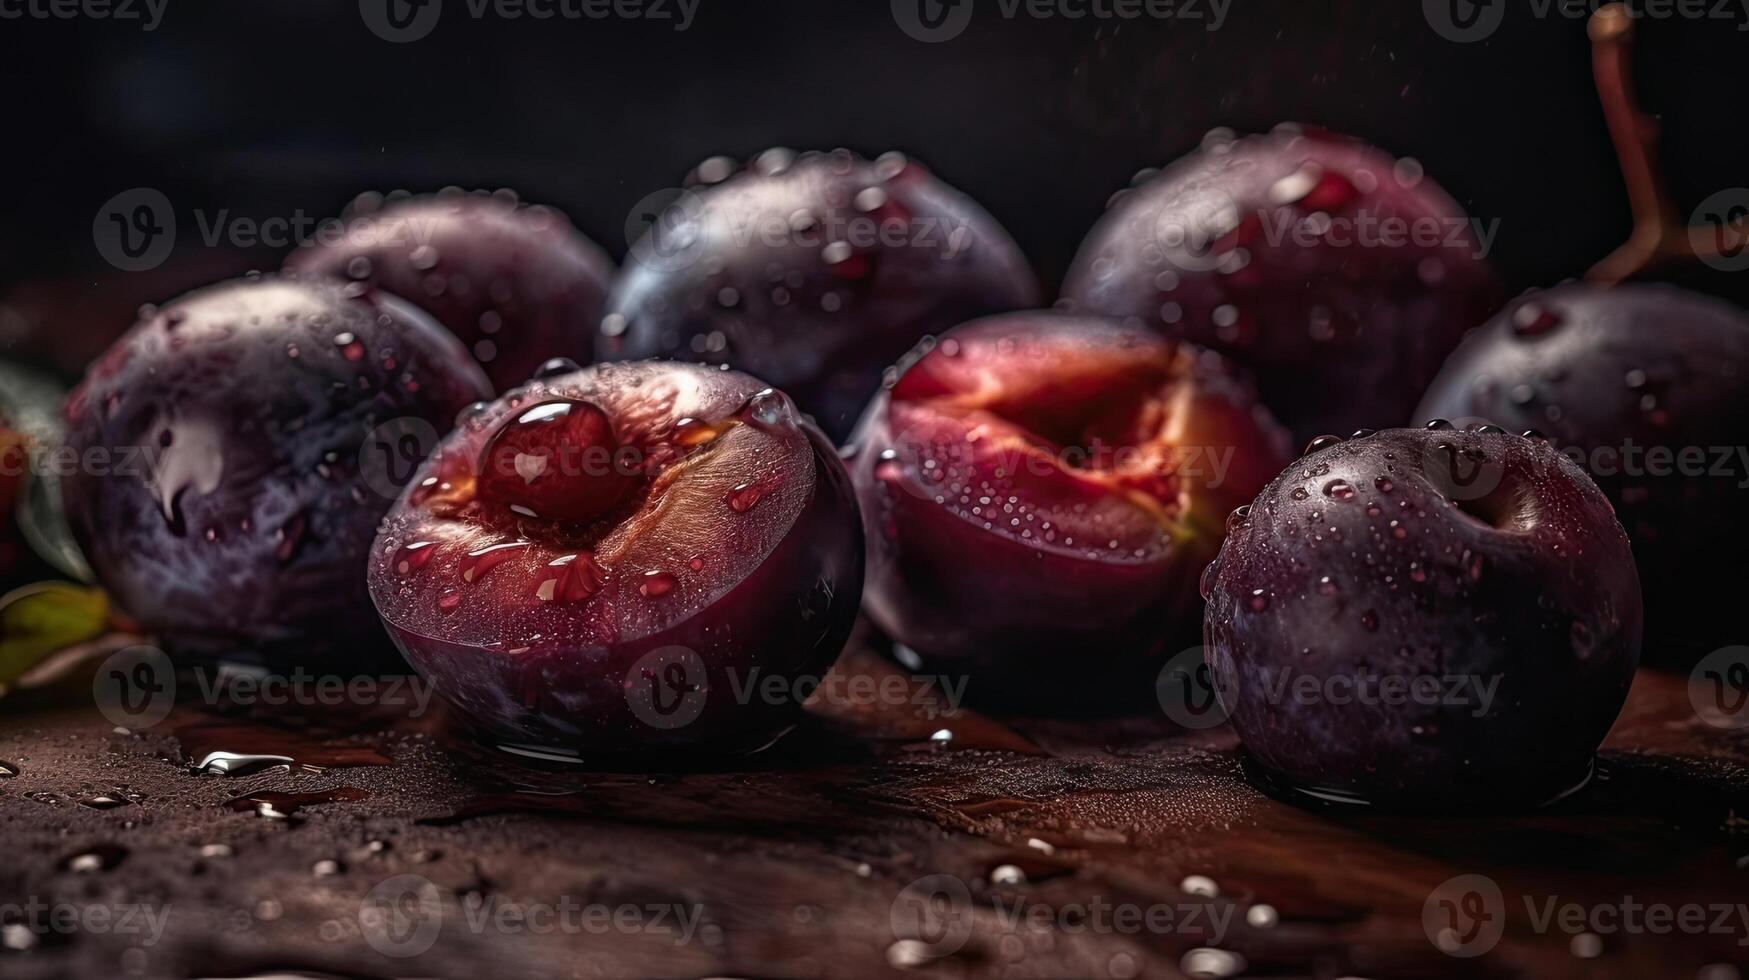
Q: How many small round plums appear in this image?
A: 8